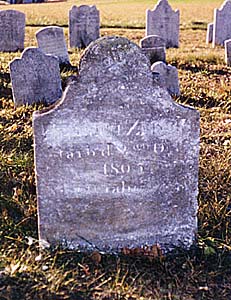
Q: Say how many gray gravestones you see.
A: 11